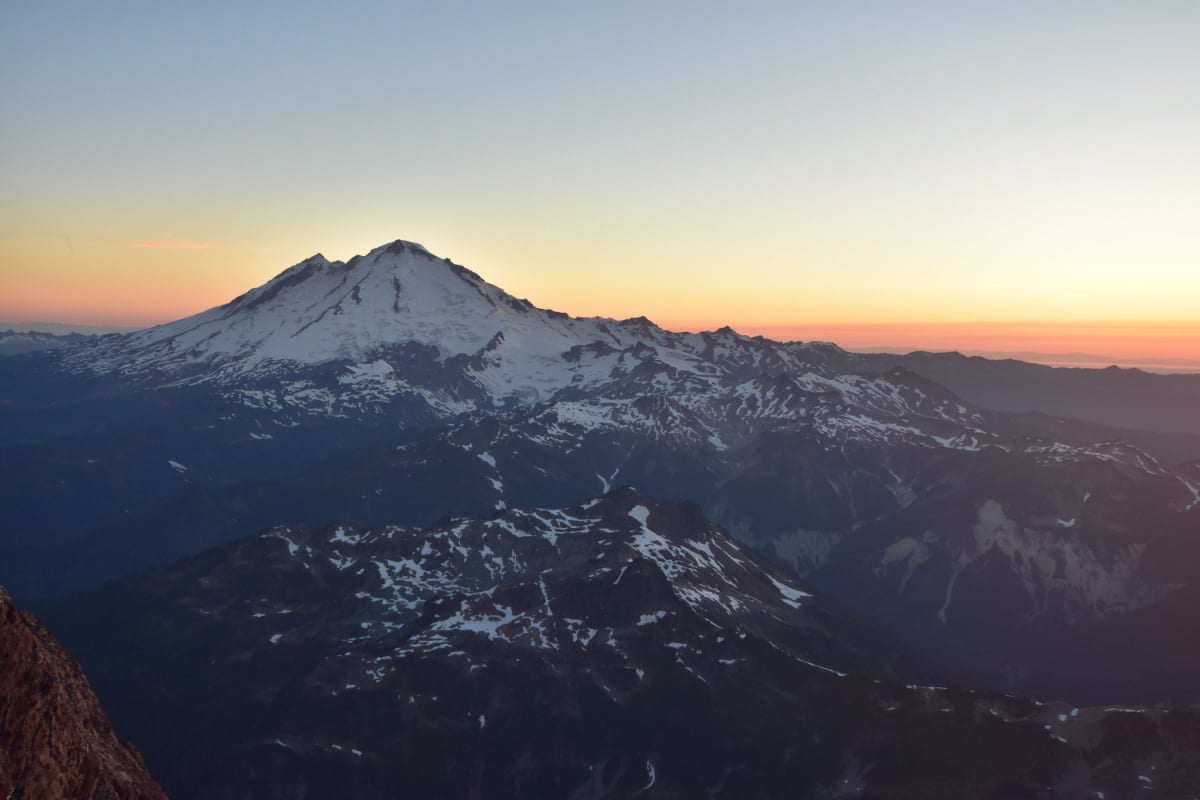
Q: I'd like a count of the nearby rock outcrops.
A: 1